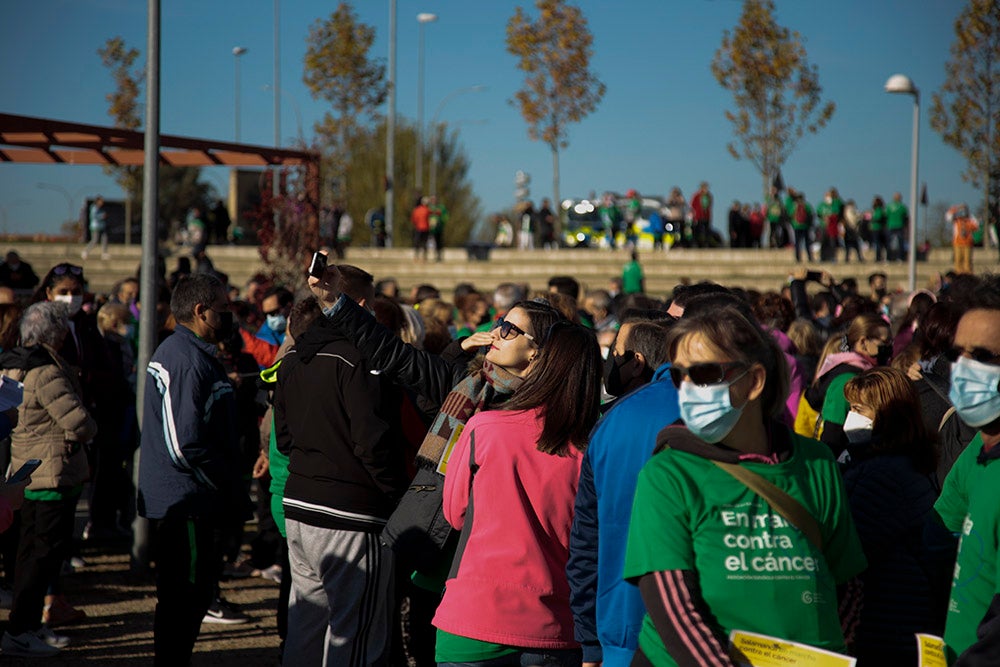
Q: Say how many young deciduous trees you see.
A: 5